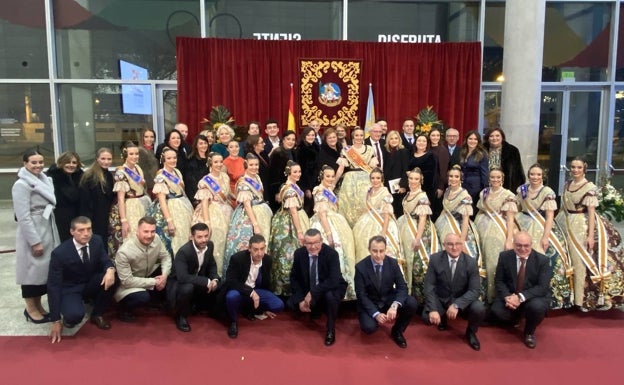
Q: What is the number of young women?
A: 13